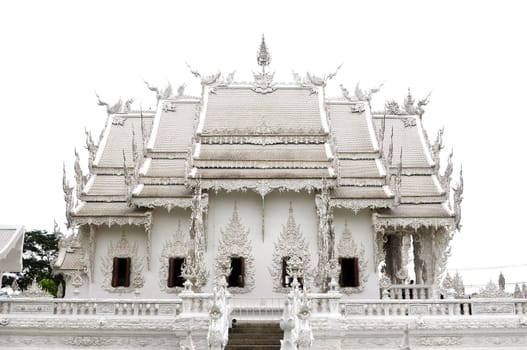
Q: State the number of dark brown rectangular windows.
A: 5